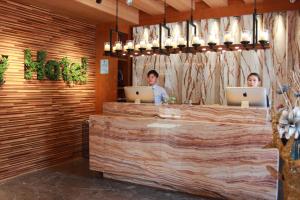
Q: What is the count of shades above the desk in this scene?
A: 12